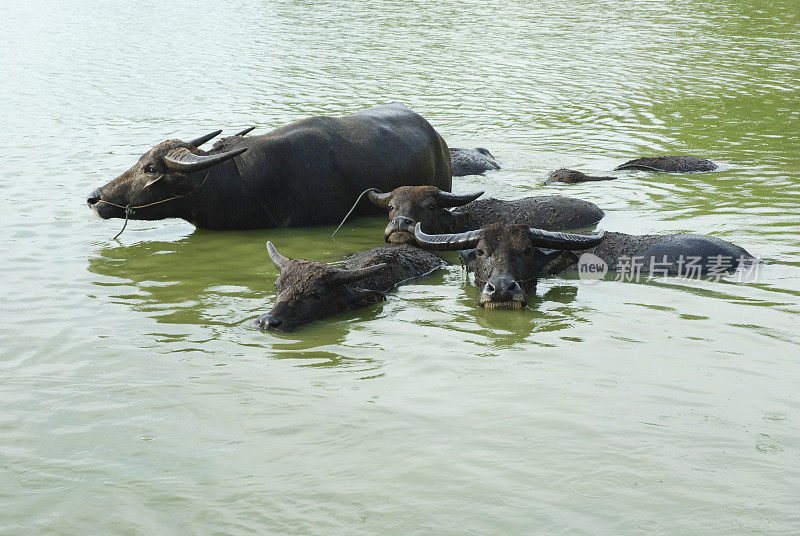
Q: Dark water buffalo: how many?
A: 6